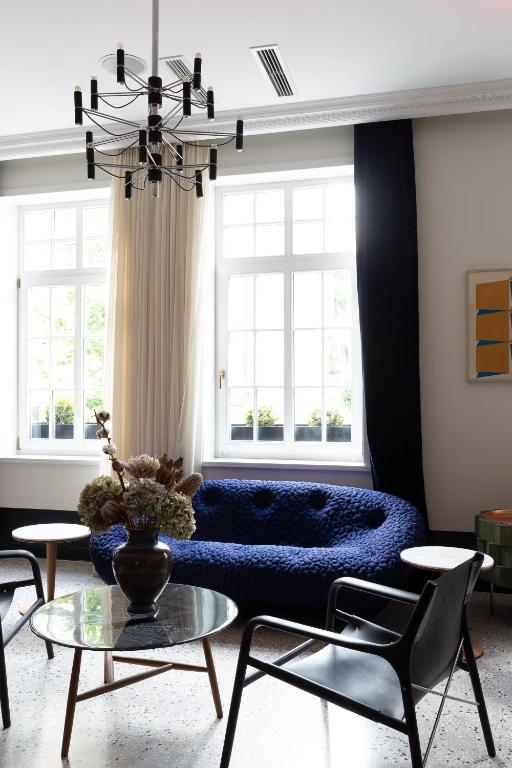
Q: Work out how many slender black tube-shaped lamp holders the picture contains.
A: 14